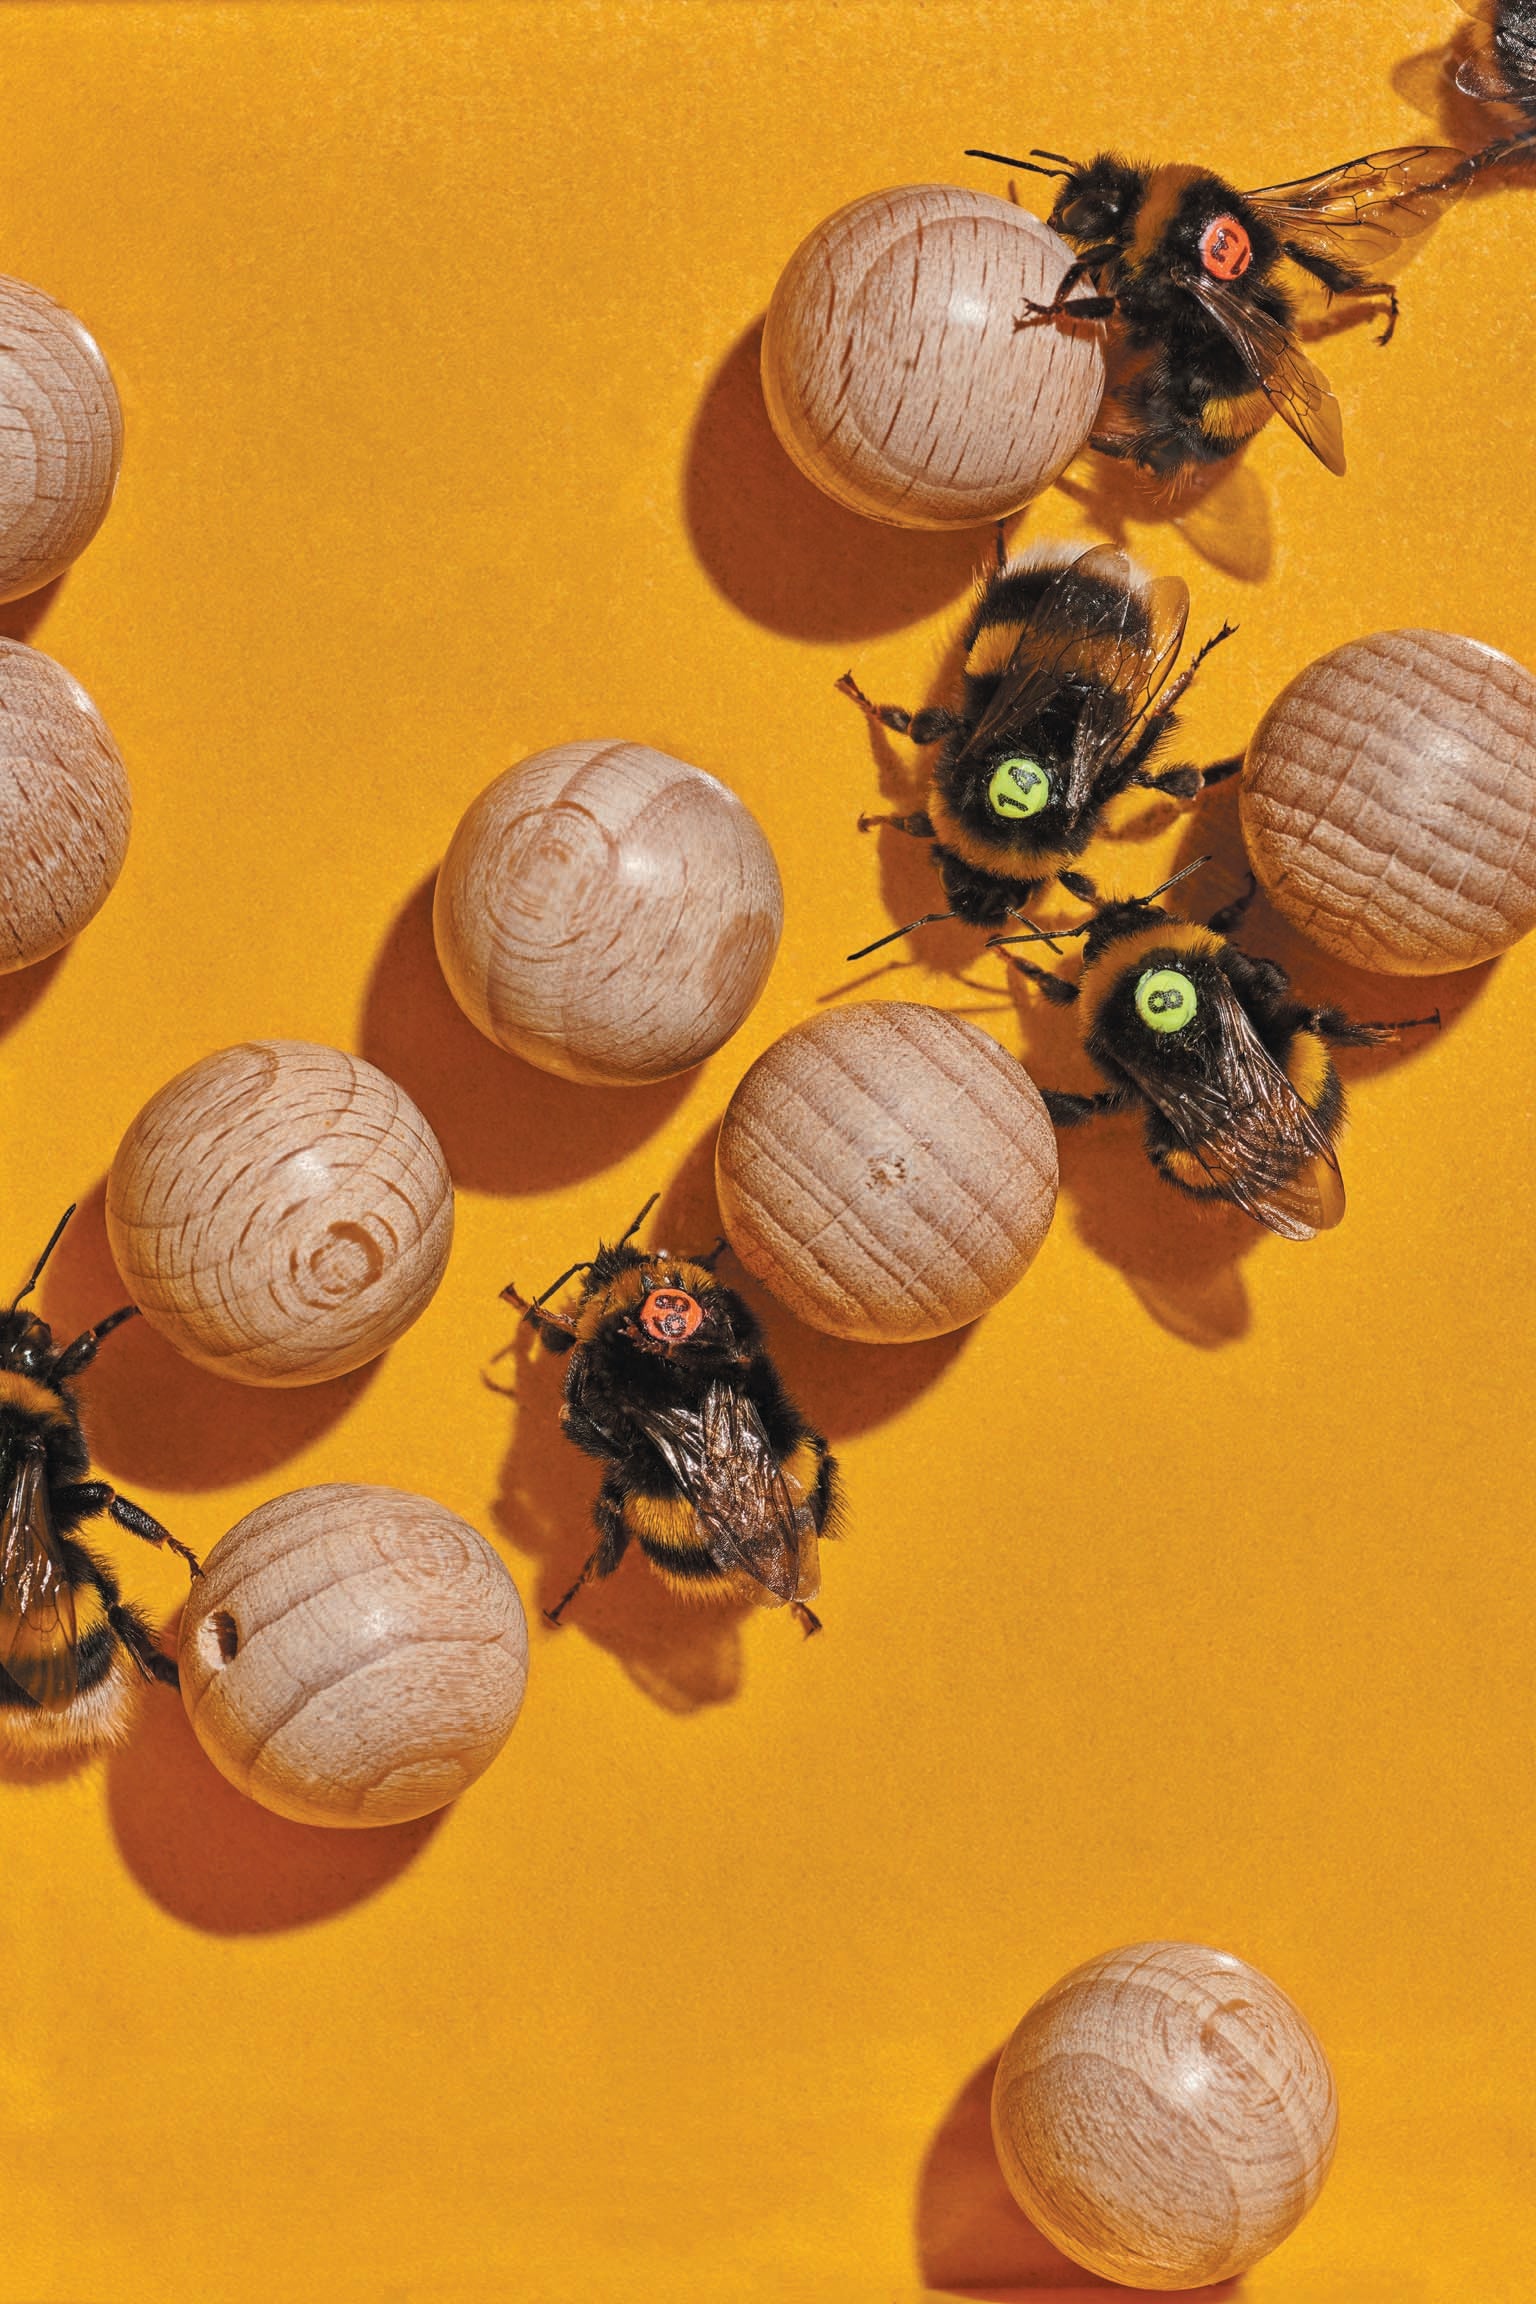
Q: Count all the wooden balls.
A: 9